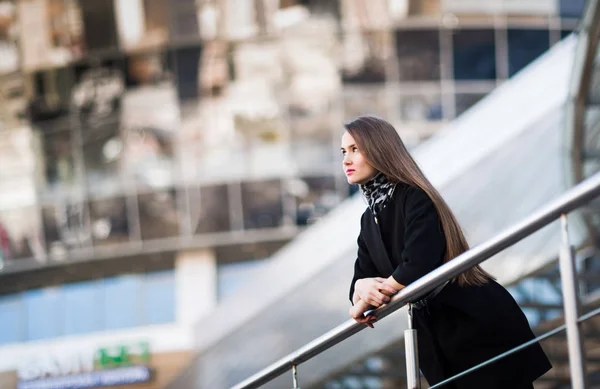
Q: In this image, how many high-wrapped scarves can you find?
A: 1